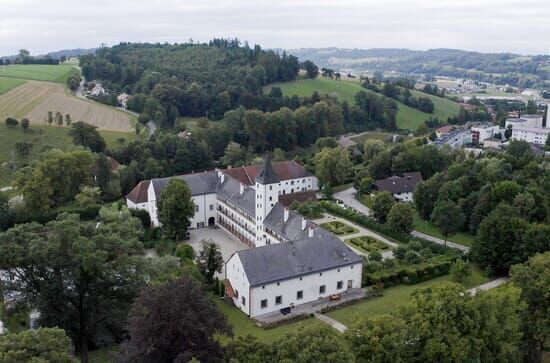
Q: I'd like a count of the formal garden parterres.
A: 2